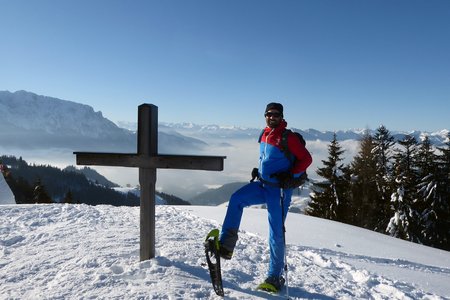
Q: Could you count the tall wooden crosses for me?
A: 1